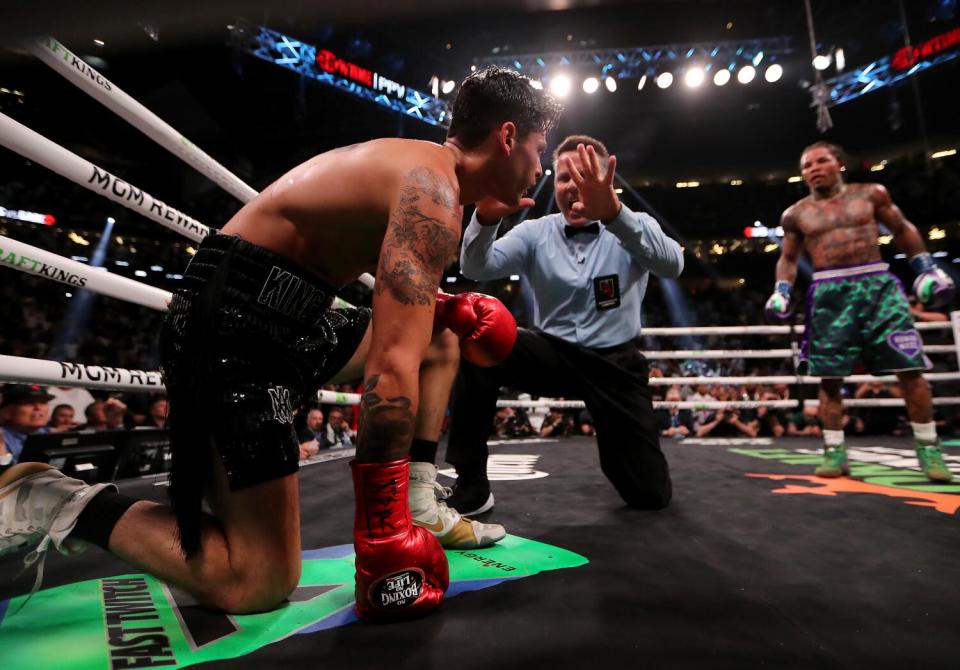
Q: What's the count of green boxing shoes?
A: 2